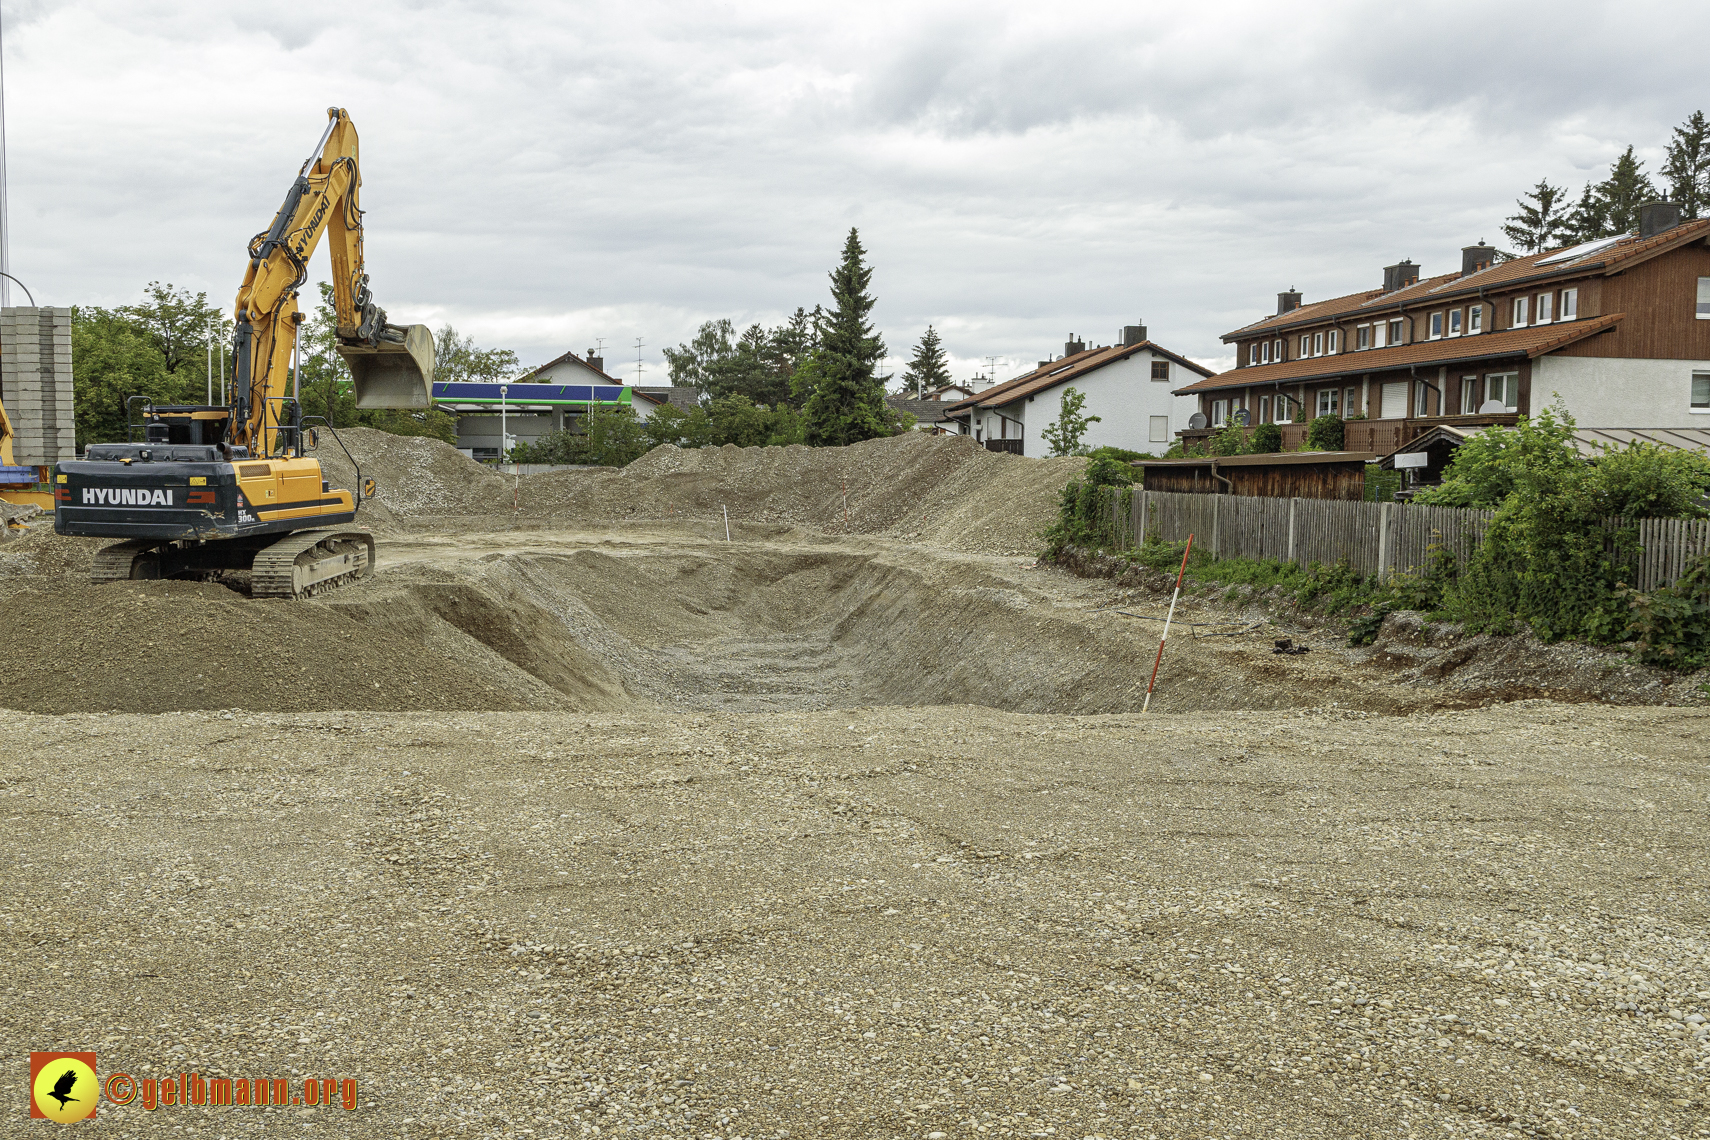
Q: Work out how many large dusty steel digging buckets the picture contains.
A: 1